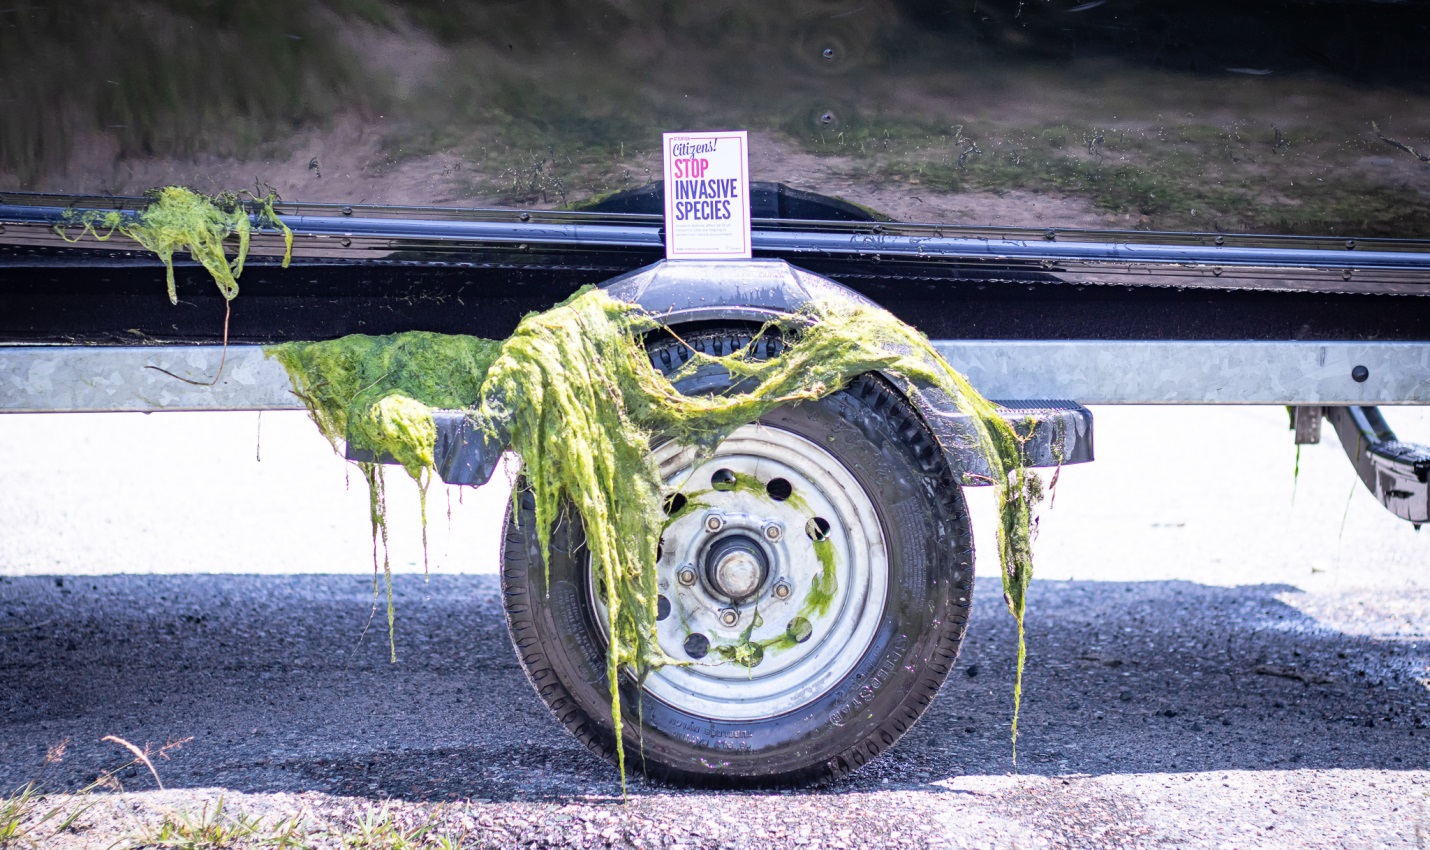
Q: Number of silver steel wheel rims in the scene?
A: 1